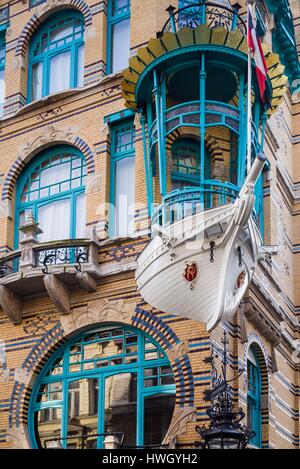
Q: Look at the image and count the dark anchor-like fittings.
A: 2